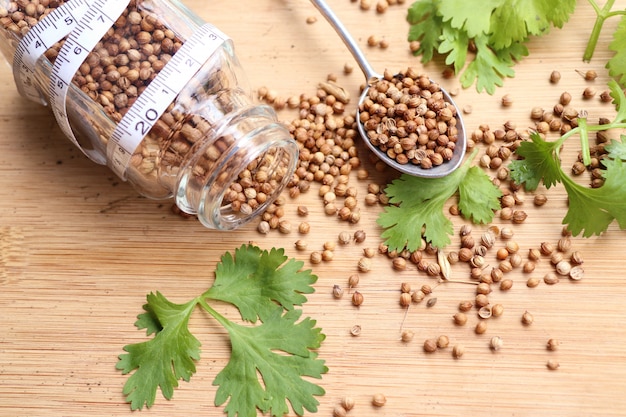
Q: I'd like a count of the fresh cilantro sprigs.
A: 4